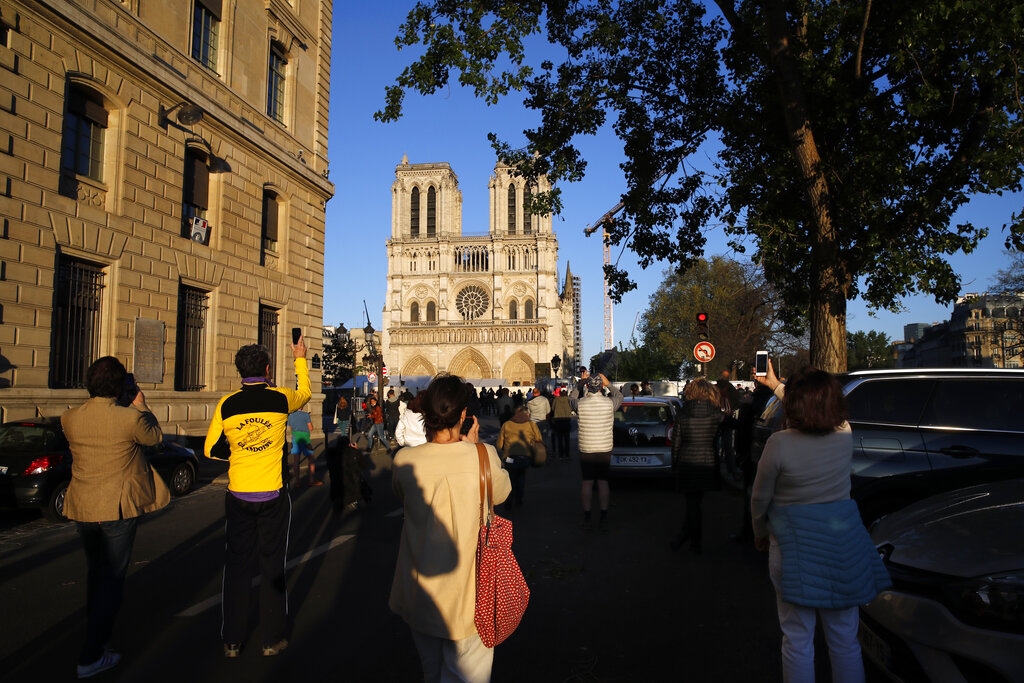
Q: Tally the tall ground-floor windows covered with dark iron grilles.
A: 3